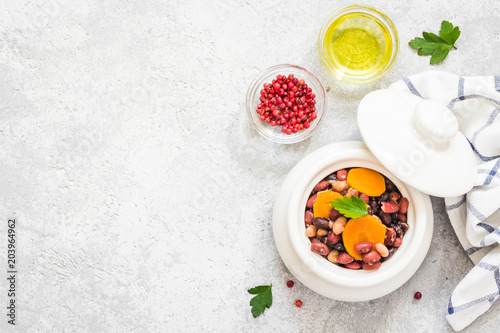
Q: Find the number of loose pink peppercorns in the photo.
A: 3